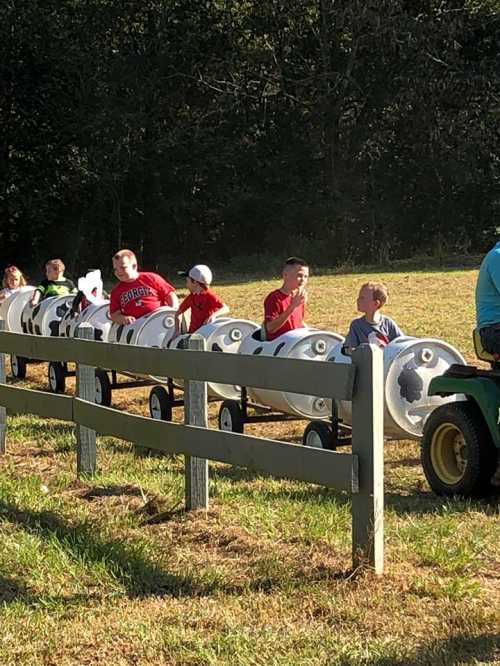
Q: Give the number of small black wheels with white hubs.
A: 6